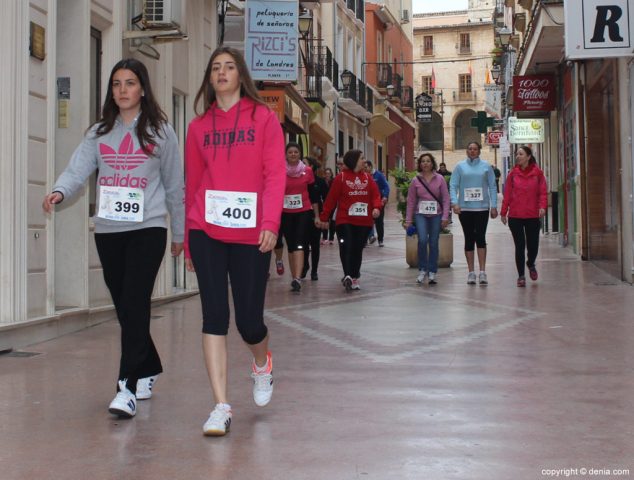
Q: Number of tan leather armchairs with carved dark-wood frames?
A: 0